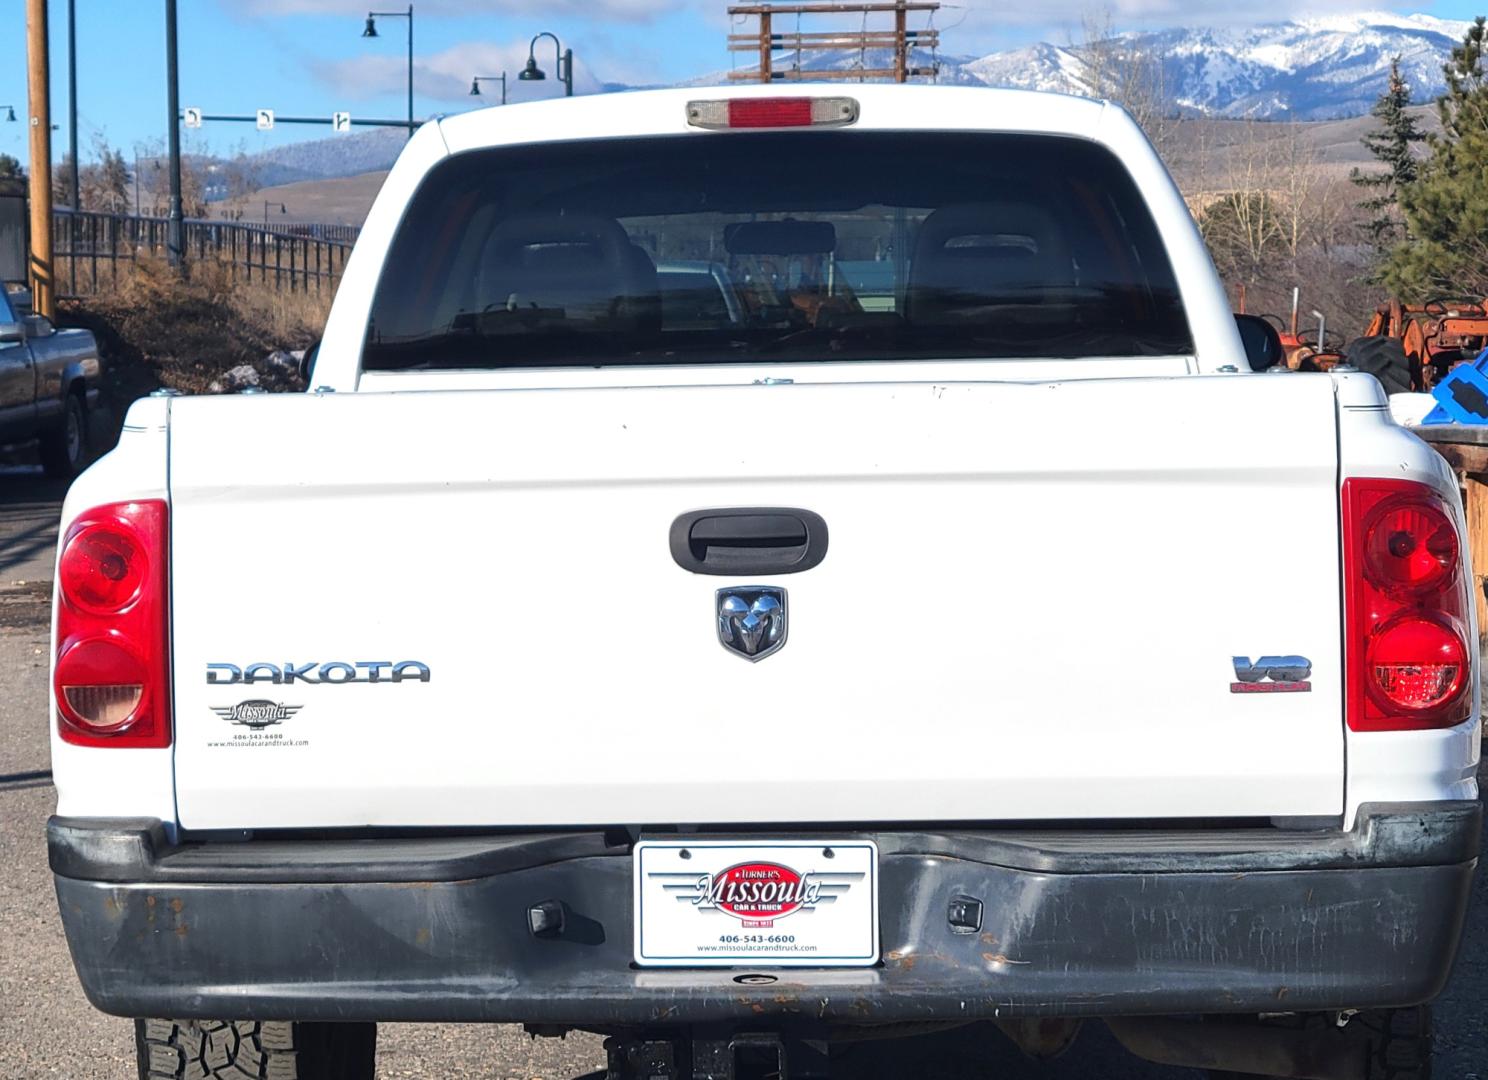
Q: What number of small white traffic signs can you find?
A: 3